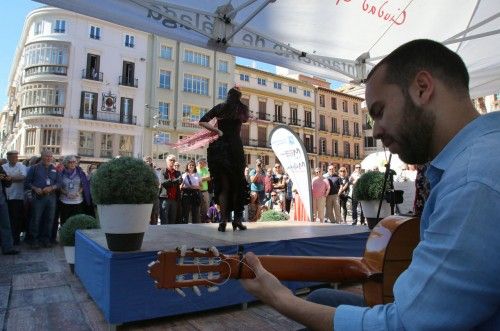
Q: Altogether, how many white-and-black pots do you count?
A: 3